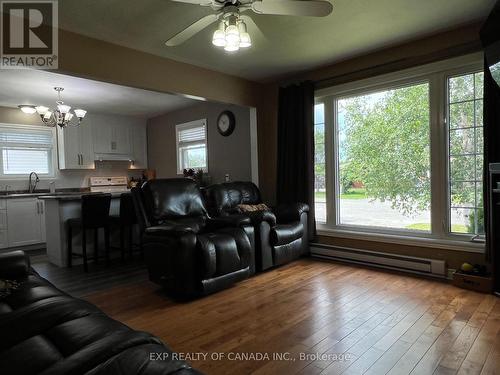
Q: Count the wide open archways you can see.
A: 1